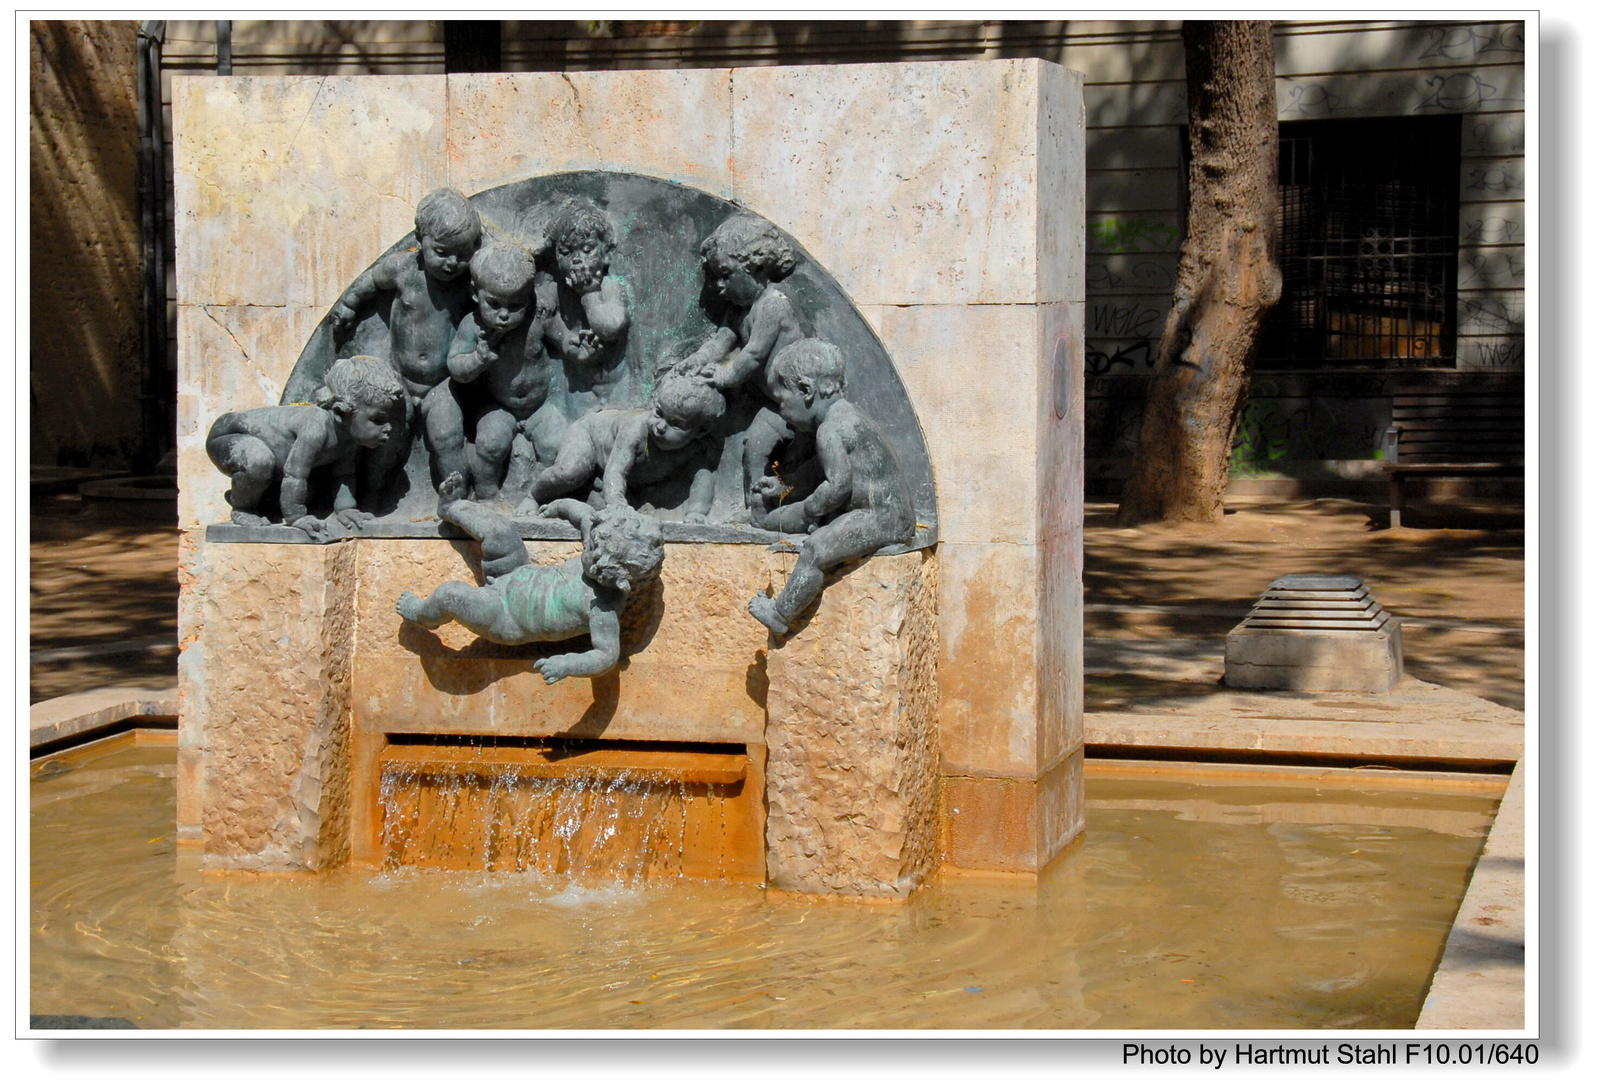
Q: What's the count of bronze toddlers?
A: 8